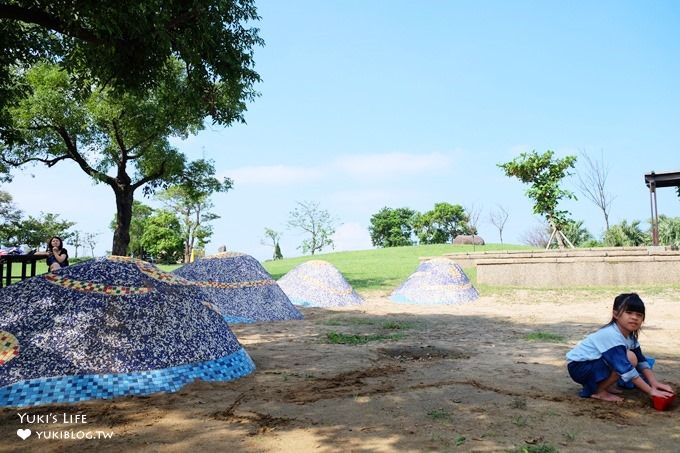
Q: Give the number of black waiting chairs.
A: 1